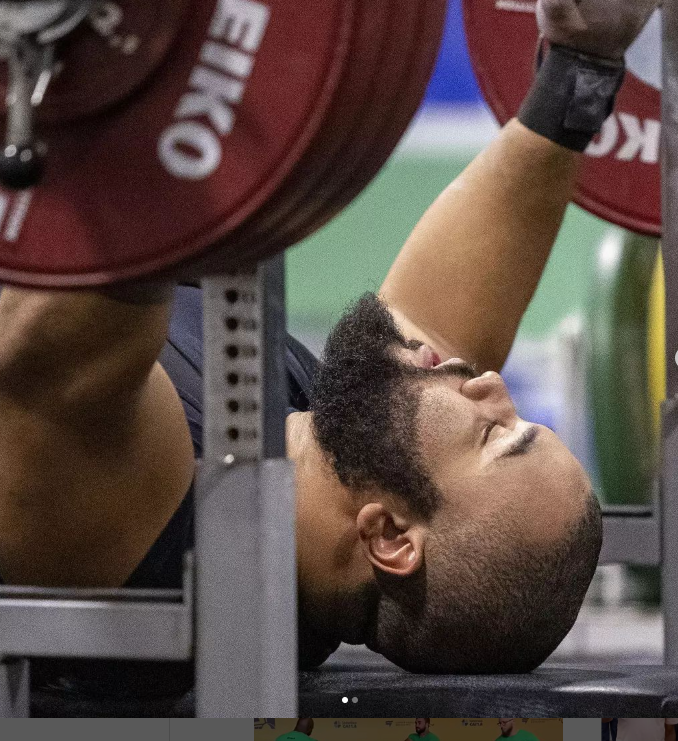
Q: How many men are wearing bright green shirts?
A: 3